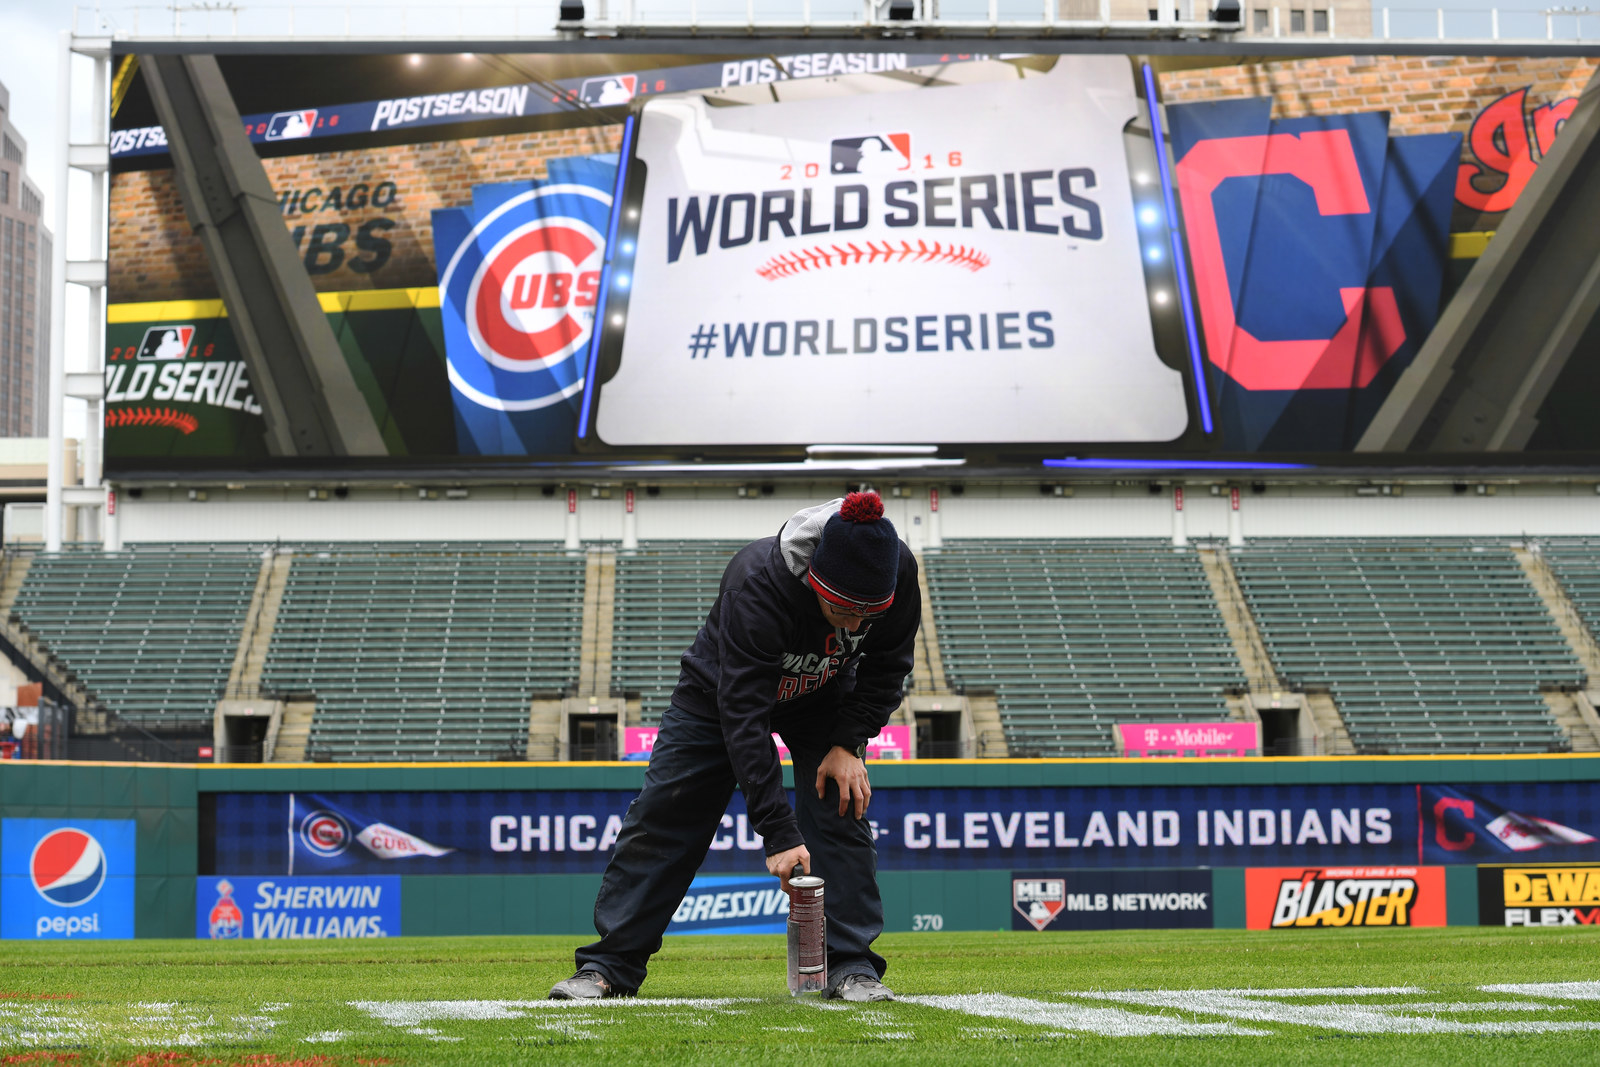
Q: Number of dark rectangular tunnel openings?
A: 4